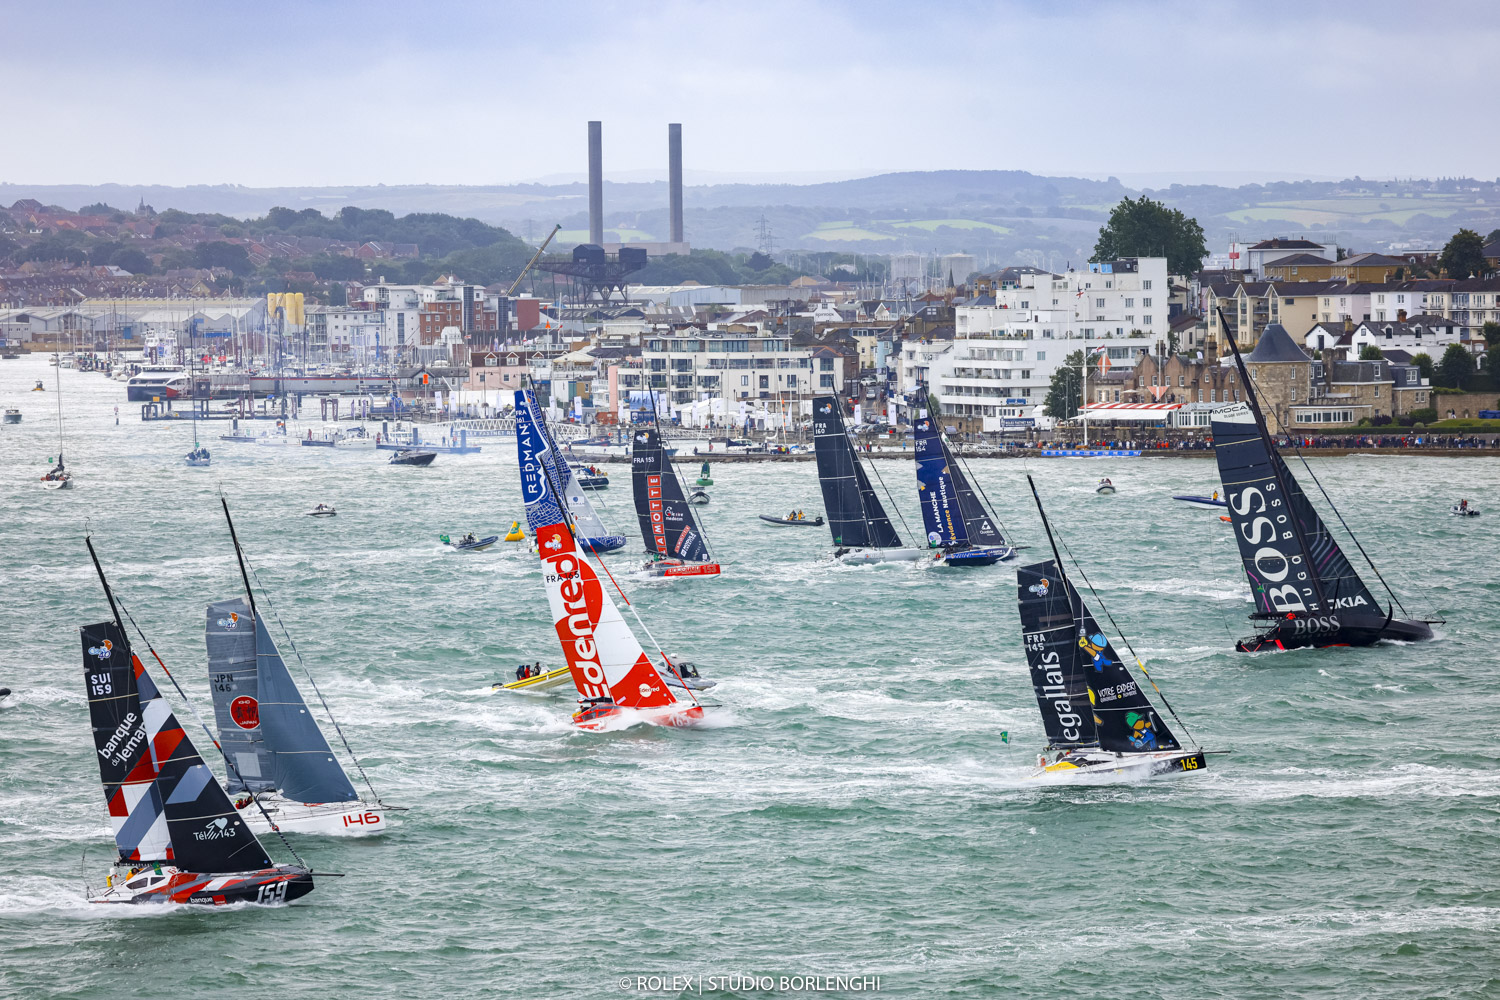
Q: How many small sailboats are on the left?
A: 2